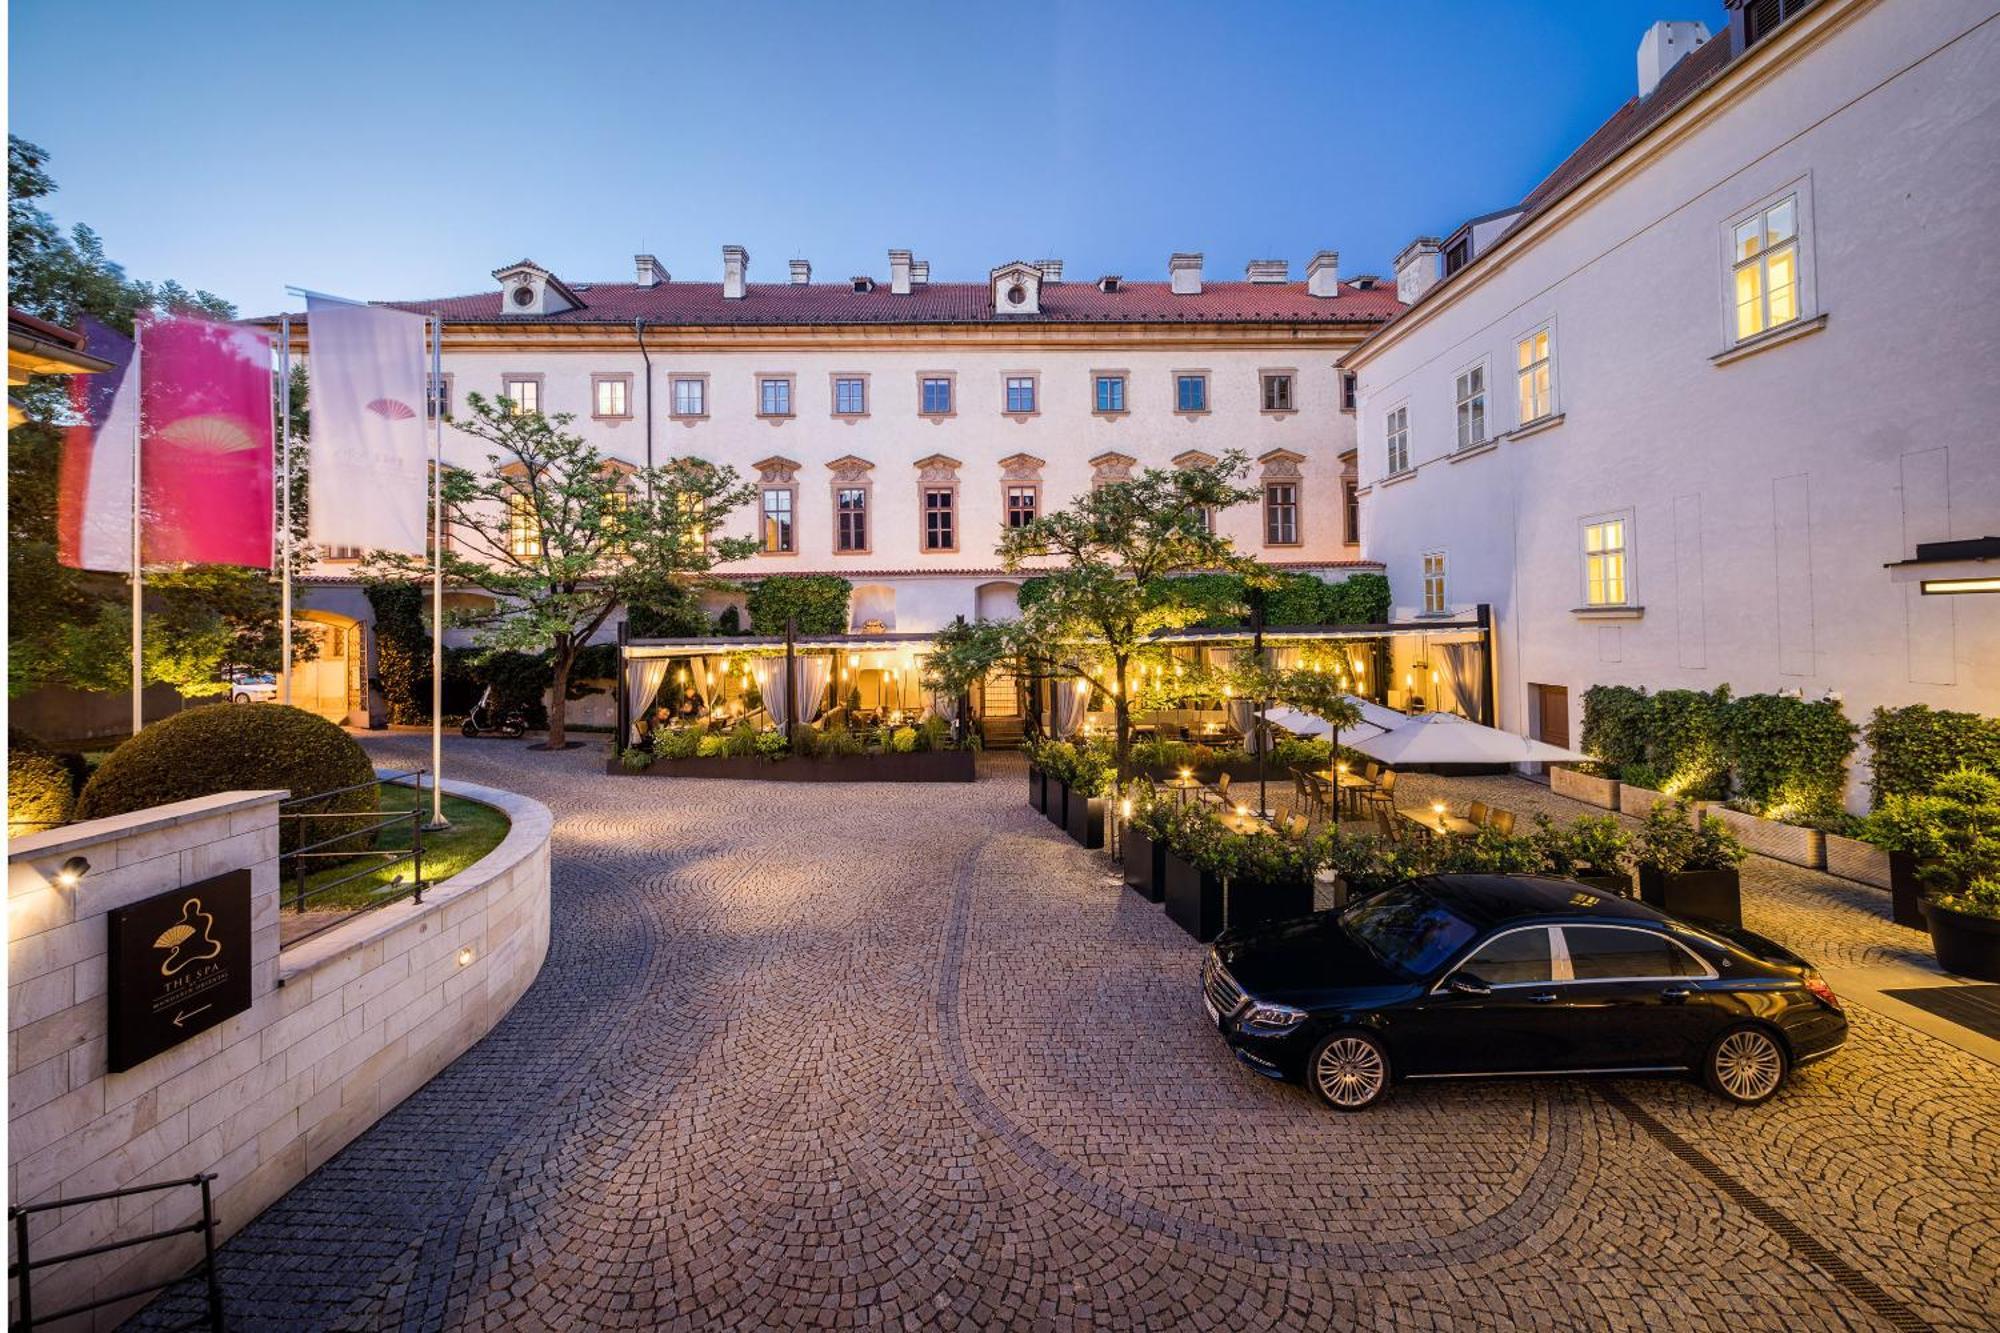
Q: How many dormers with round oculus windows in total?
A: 2